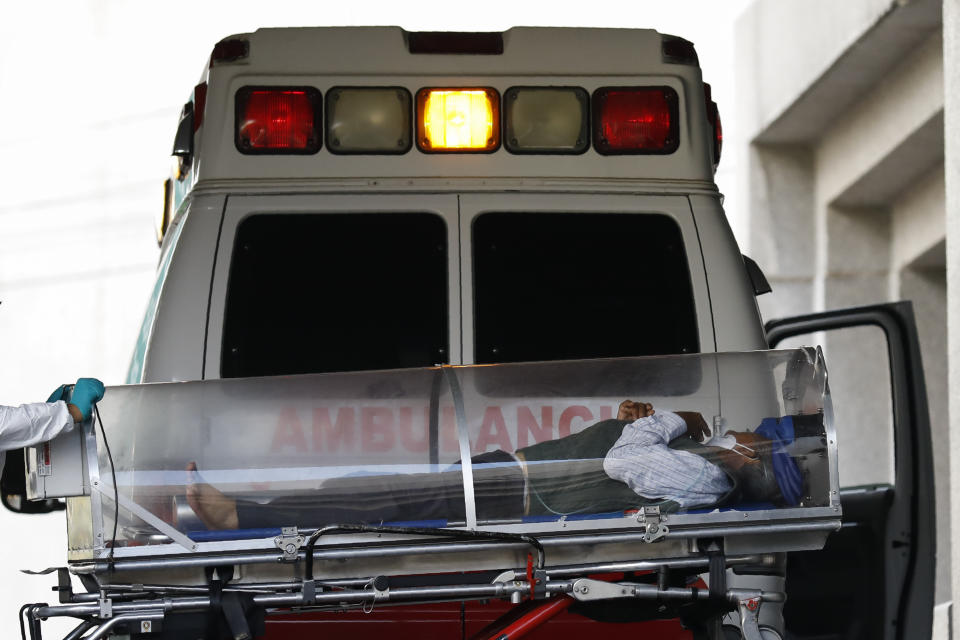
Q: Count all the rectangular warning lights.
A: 5